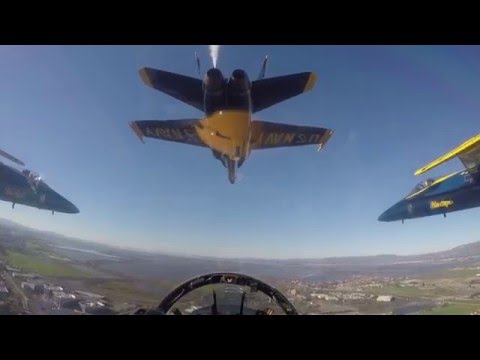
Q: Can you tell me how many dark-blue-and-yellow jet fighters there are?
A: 3